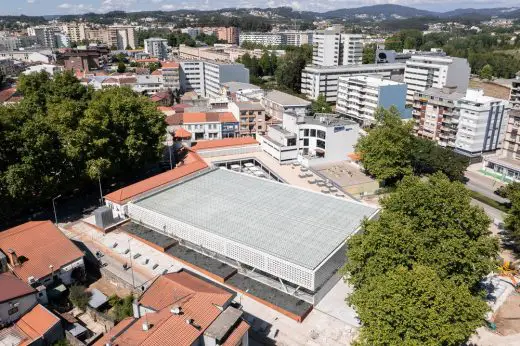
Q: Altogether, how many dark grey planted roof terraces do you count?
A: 3